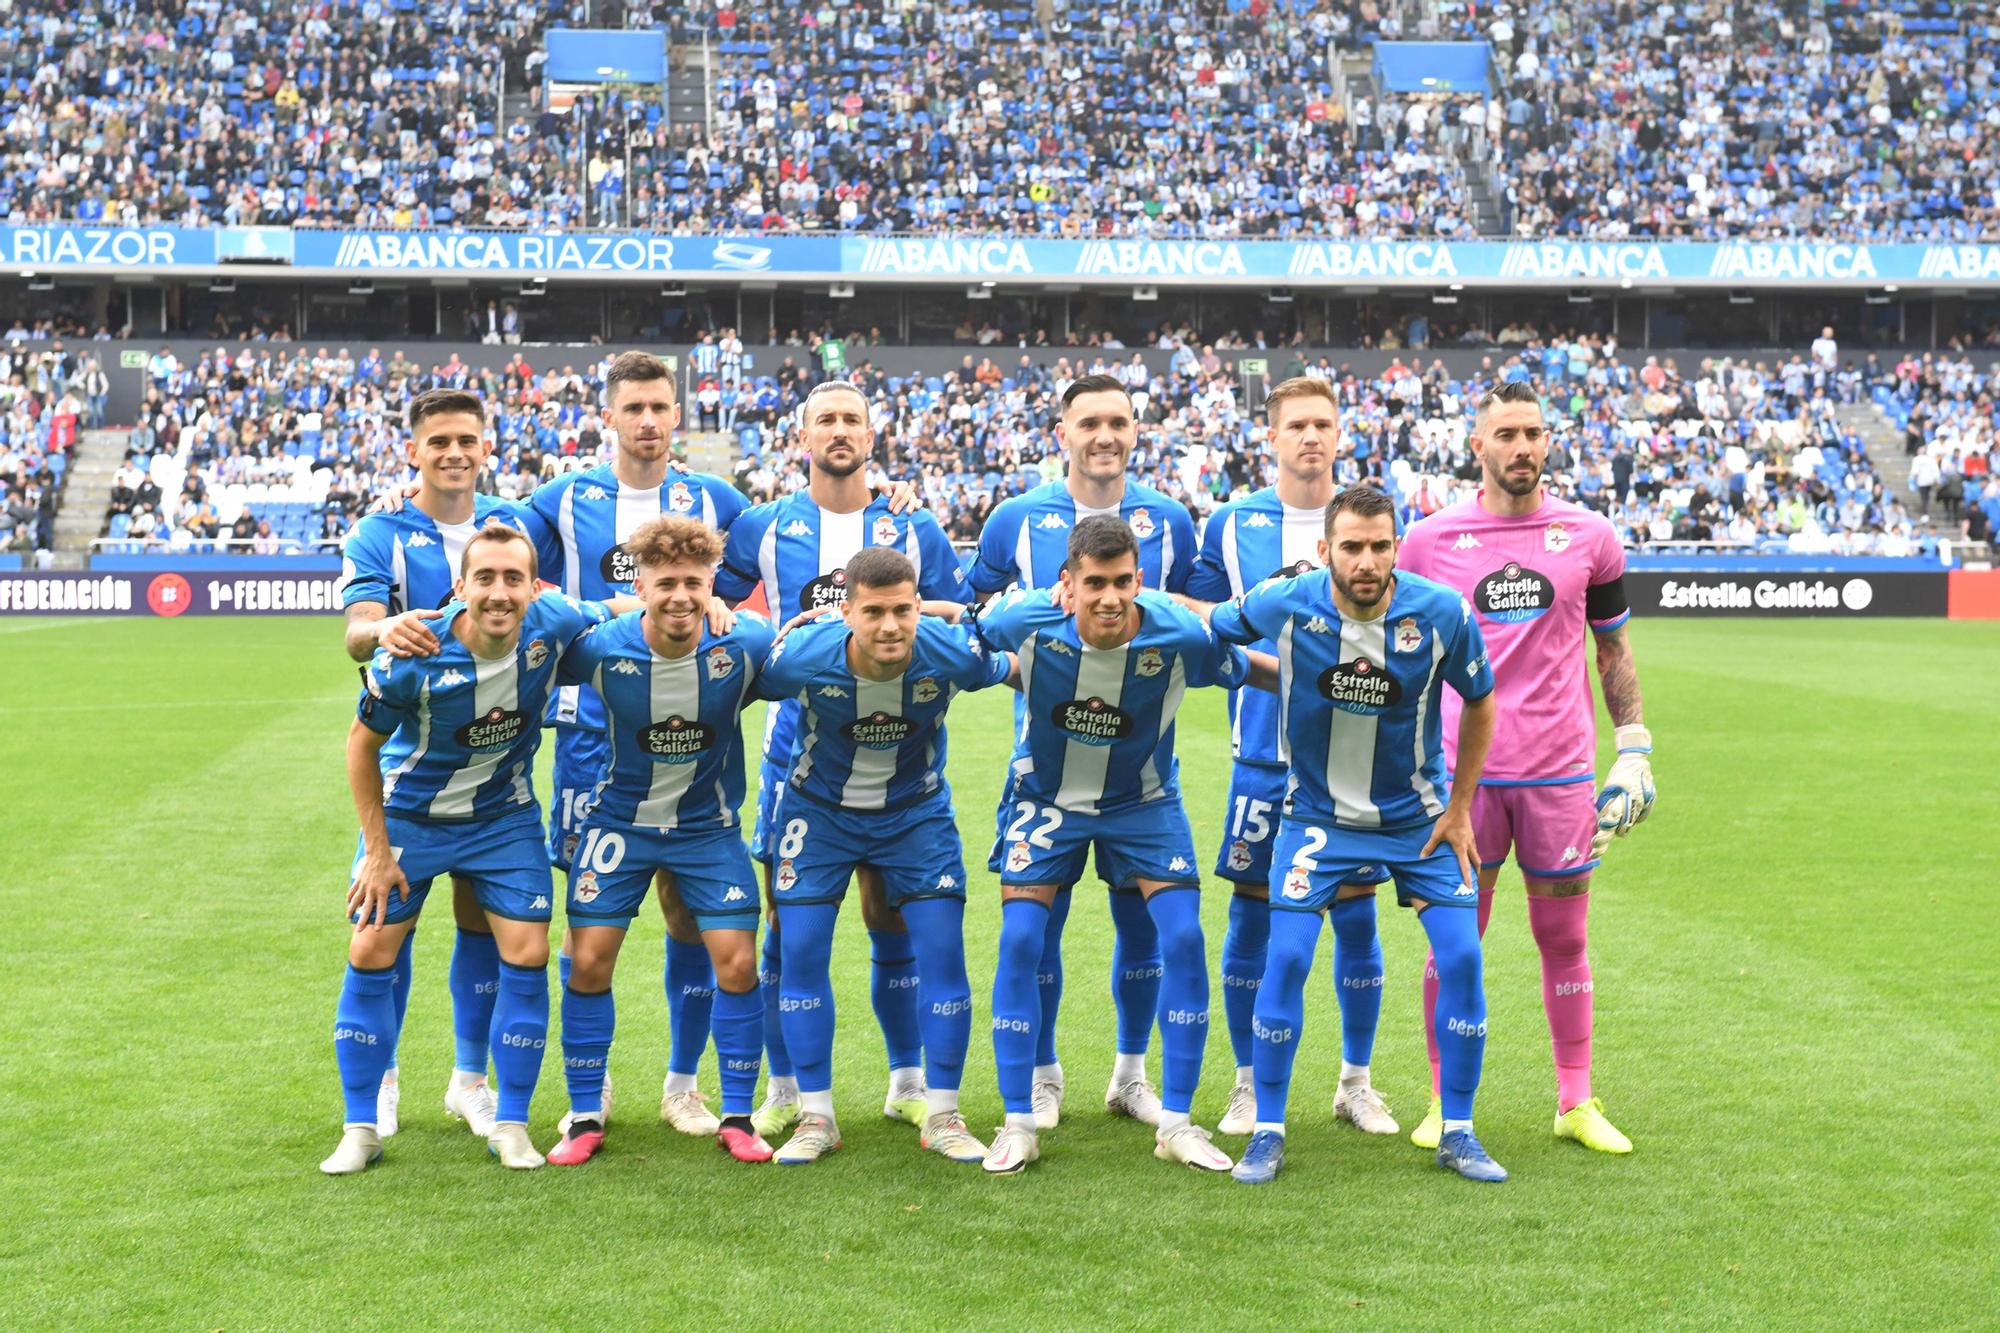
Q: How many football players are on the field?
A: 11